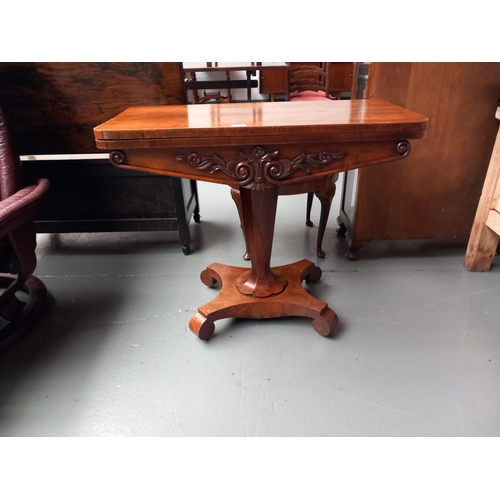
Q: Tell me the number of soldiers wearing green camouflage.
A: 0